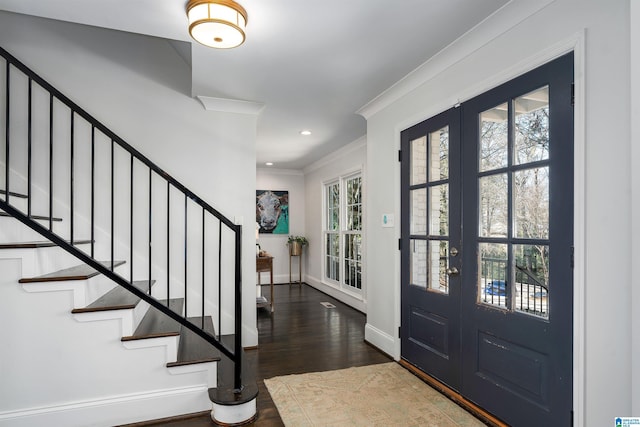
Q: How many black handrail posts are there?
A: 13